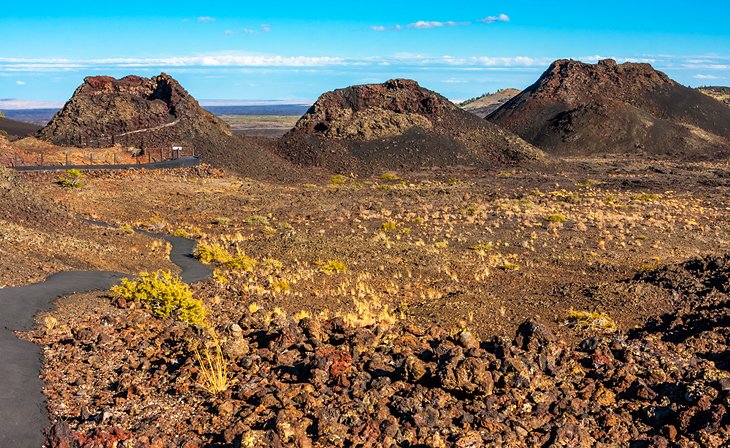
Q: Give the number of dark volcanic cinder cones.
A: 3